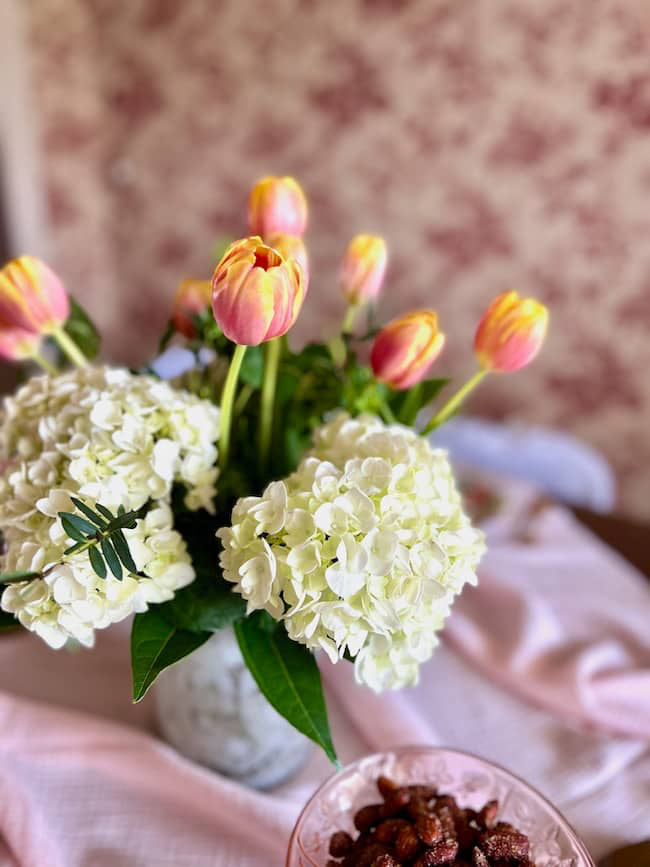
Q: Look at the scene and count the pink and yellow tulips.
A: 9